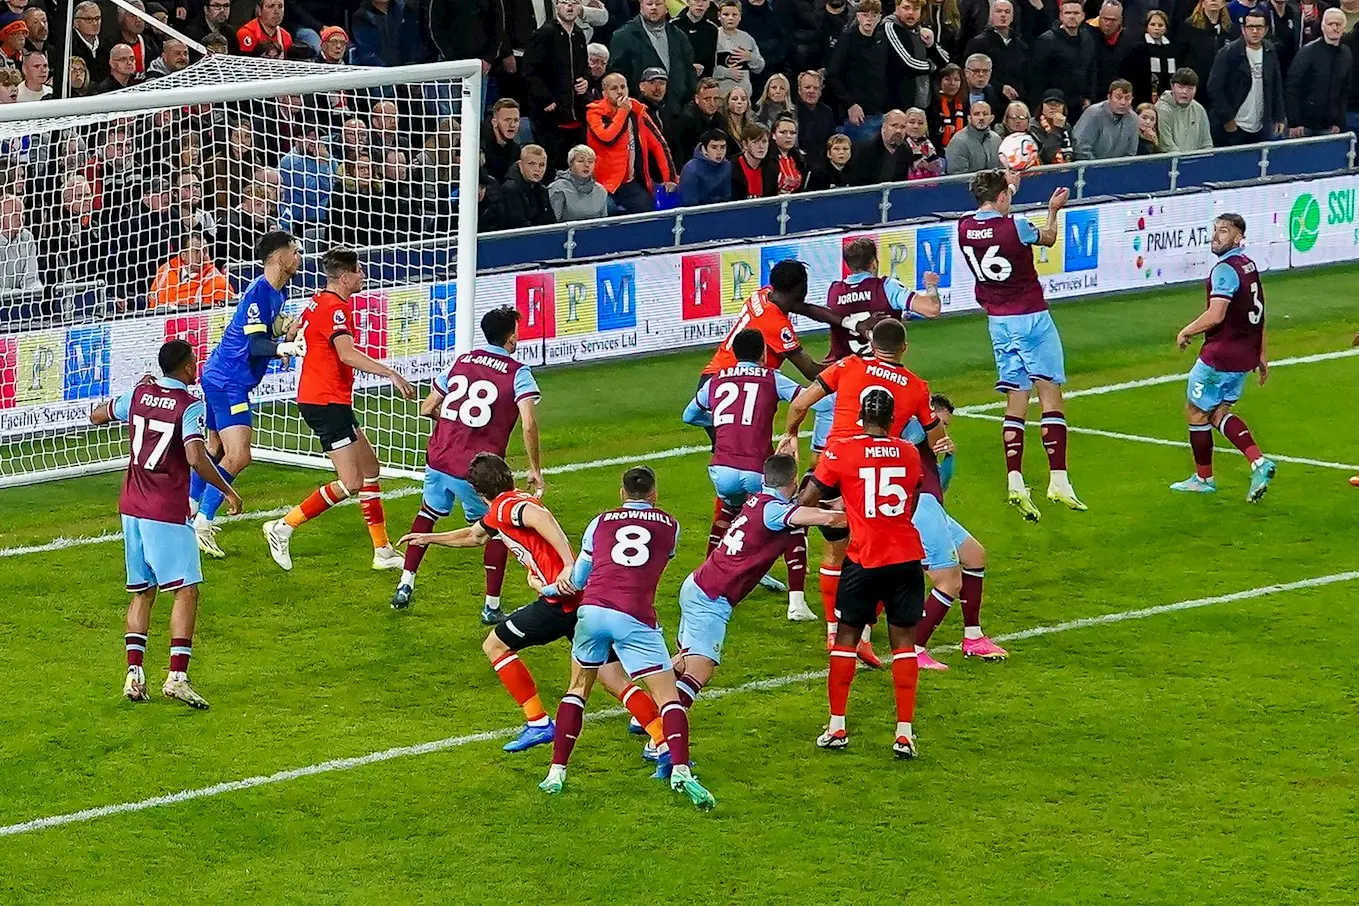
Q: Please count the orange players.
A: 5